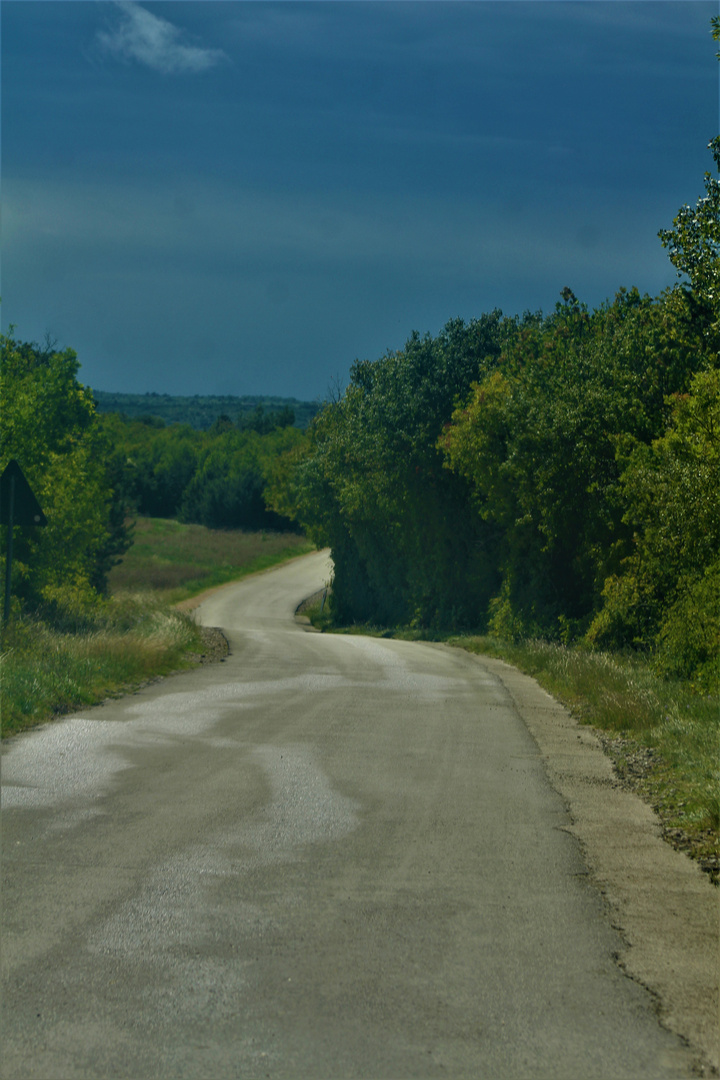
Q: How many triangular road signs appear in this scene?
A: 1